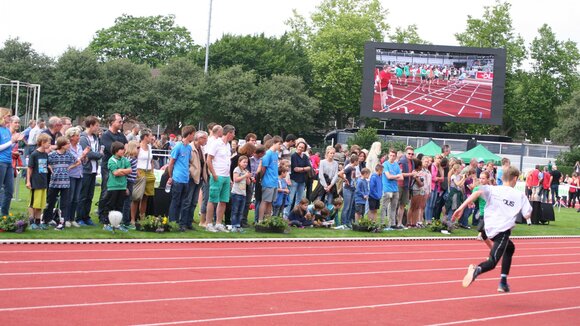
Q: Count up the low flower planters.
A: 5